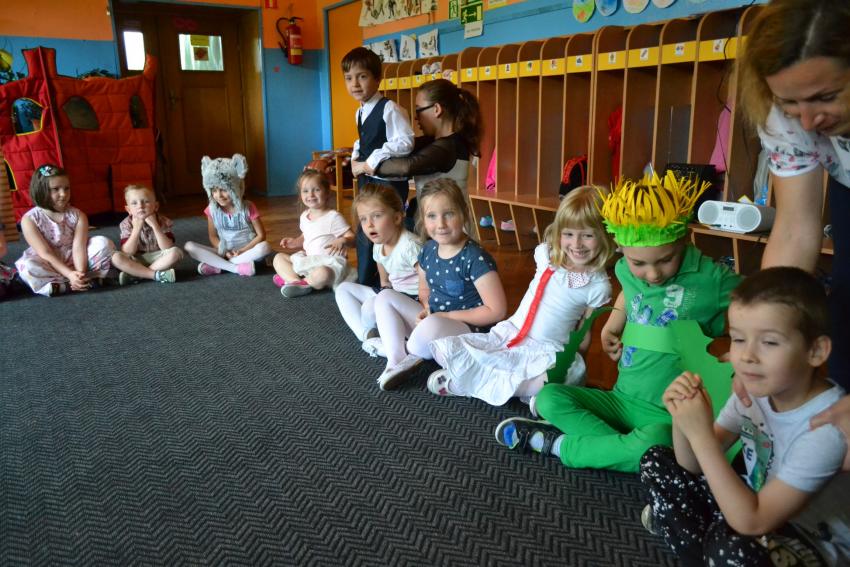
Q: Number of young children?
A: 10